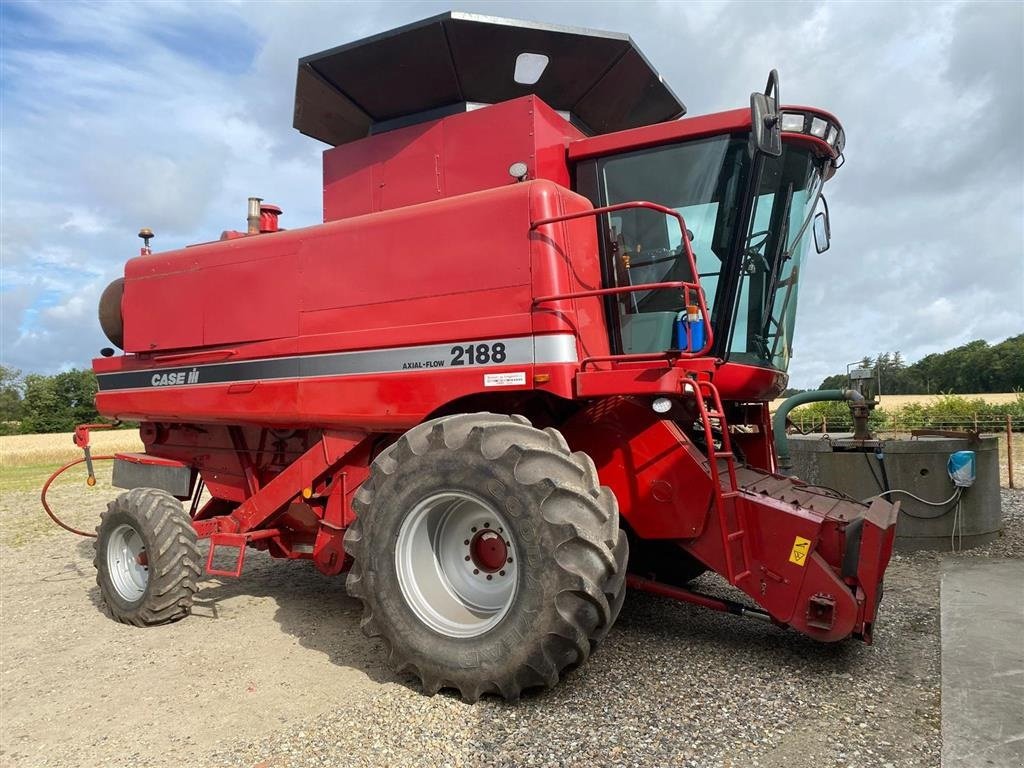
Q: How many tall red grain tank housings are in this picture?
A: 1